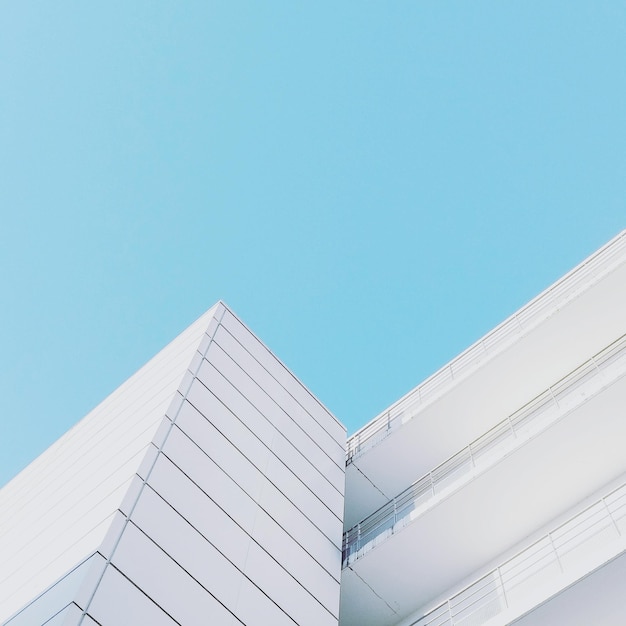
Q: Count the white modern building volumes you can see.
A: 2